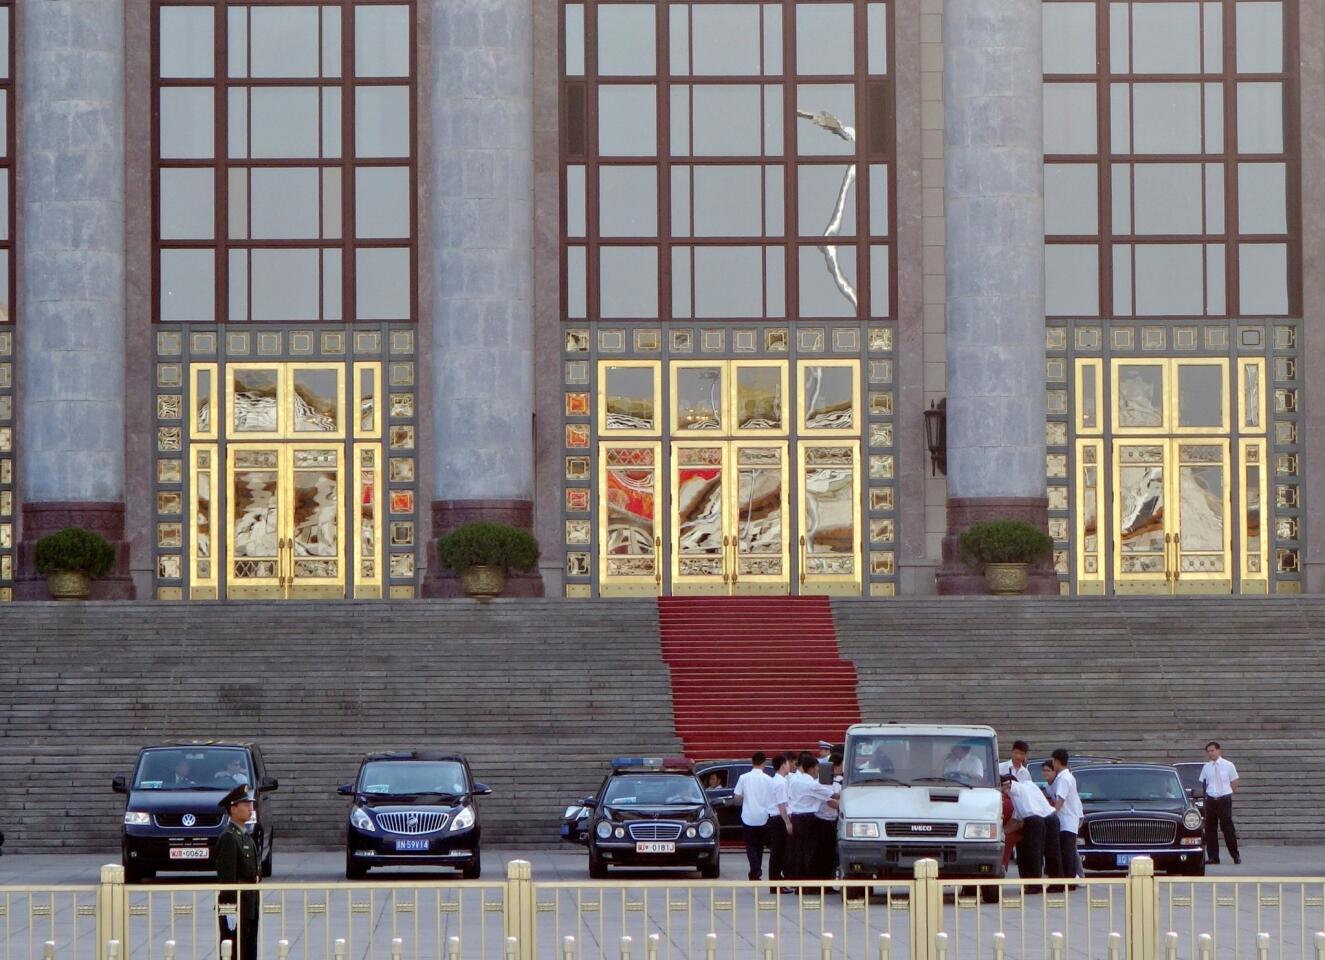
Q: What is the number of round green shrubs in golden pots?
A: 3